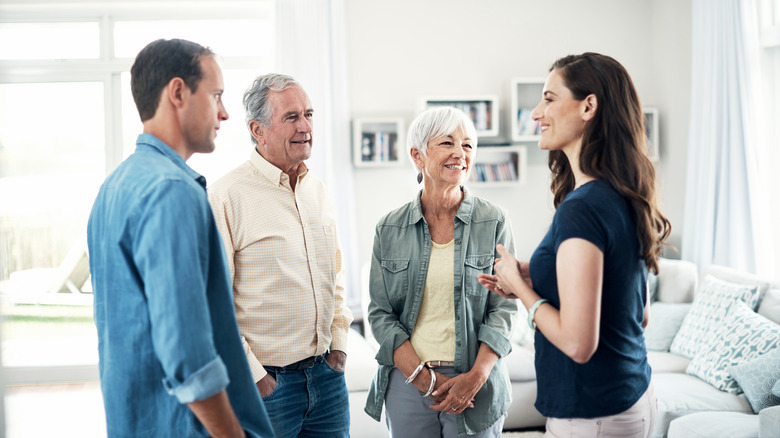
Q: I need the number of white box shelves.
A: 5